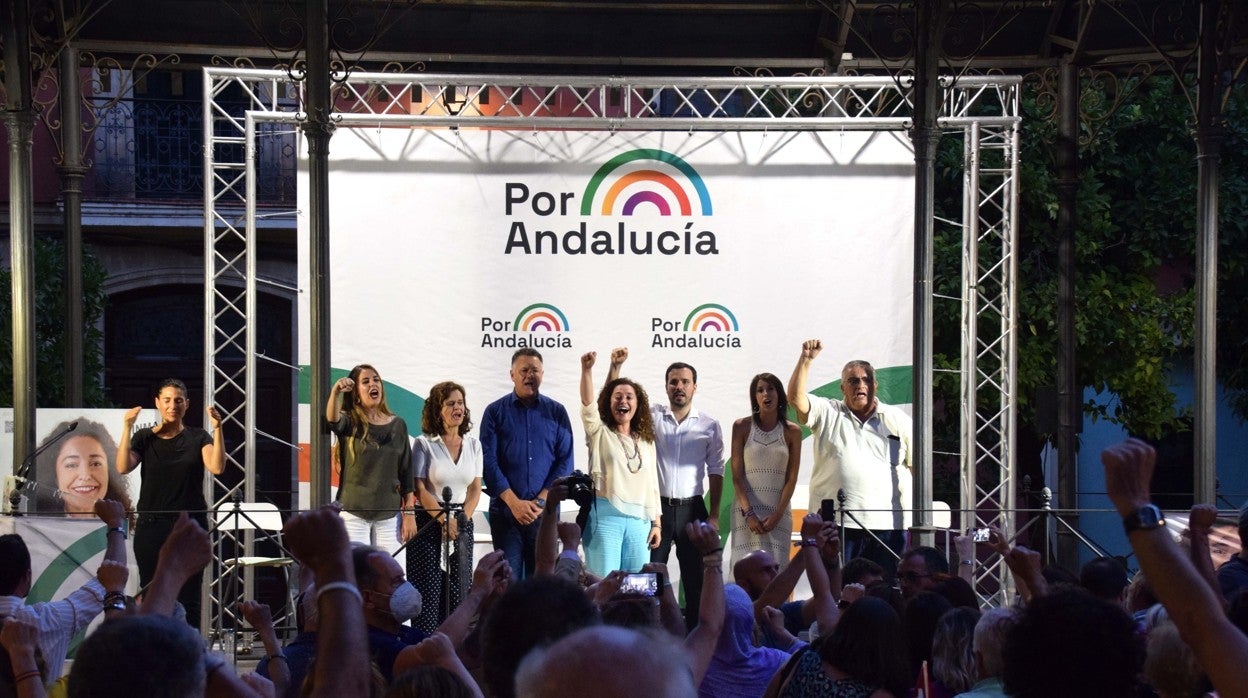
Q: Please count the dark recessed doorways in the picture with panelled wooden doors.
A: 1